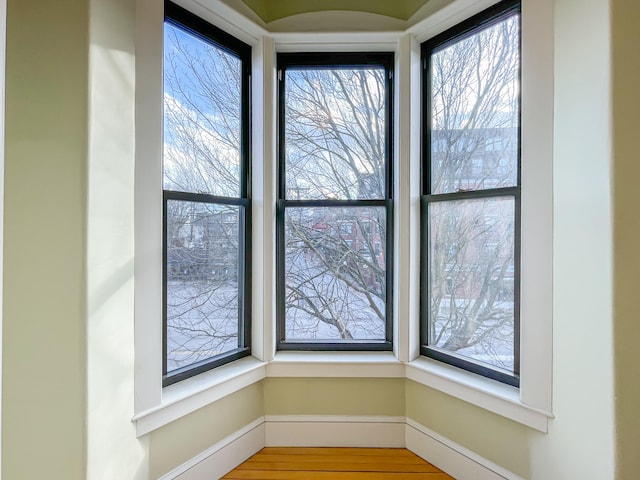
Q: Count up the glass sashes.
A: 6